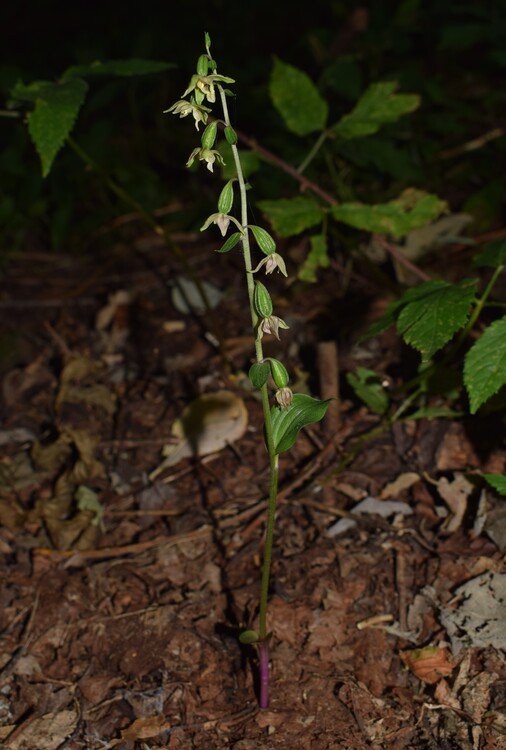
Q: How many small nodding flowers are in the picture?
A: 7